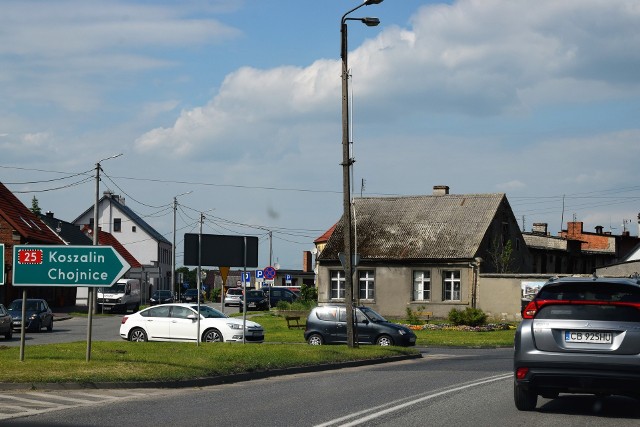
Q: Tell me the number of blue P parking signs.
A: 3